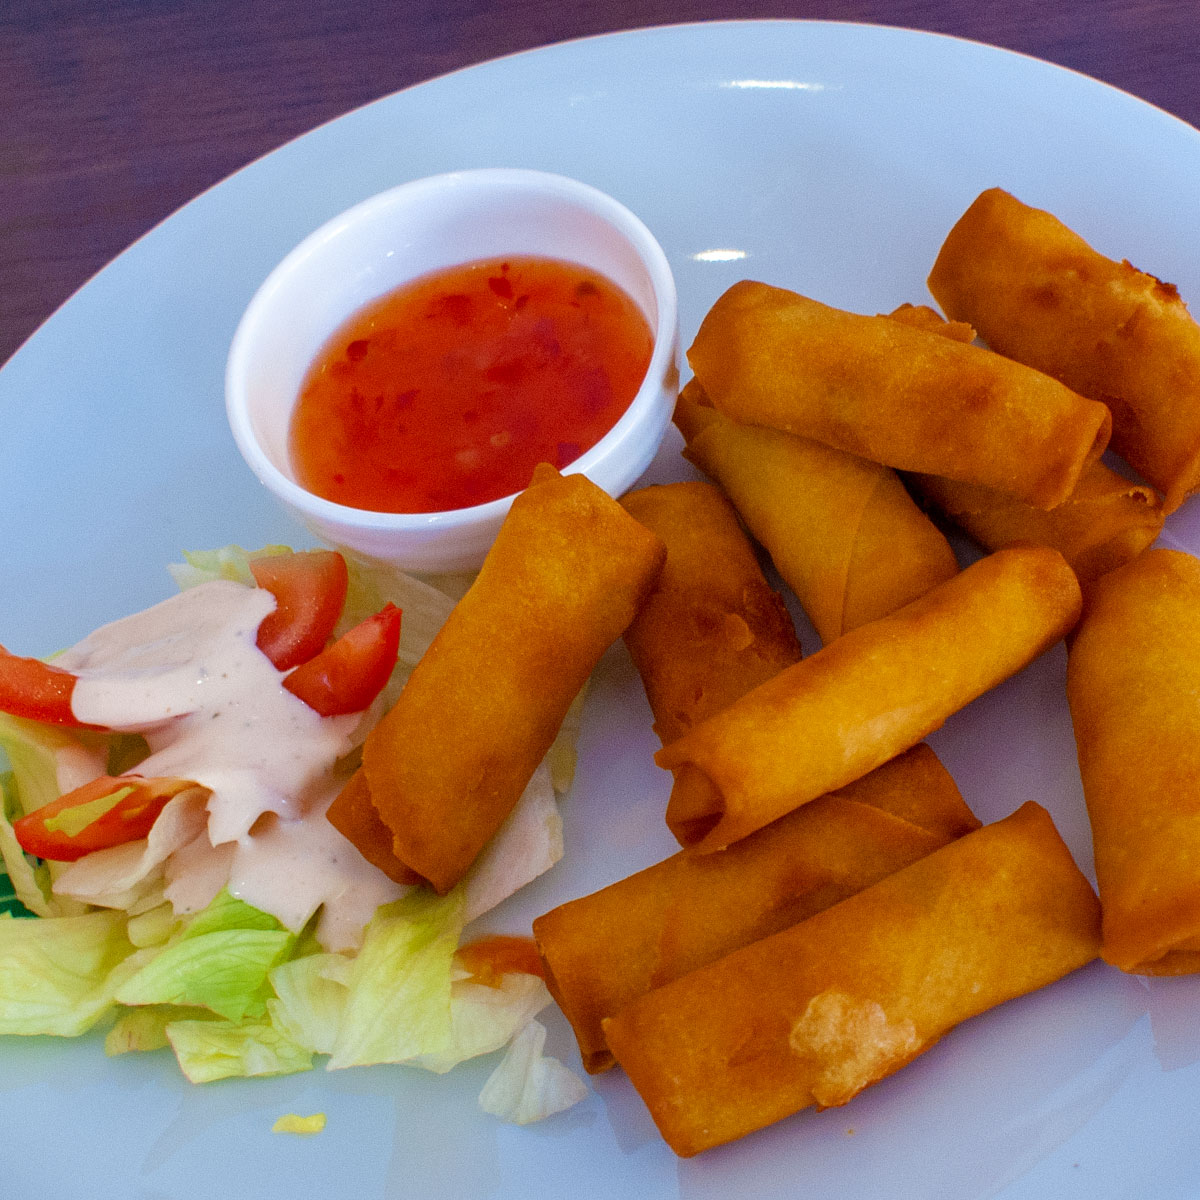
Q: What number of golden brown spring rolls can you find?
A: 10